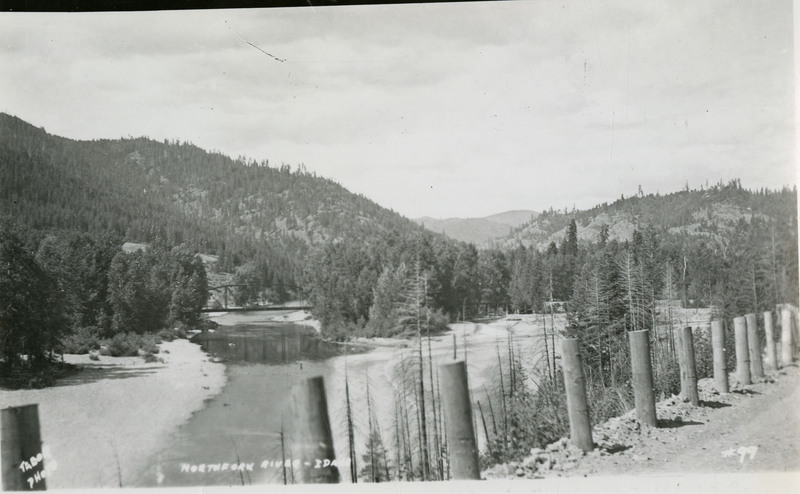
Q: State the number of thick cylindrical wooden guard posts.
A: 11